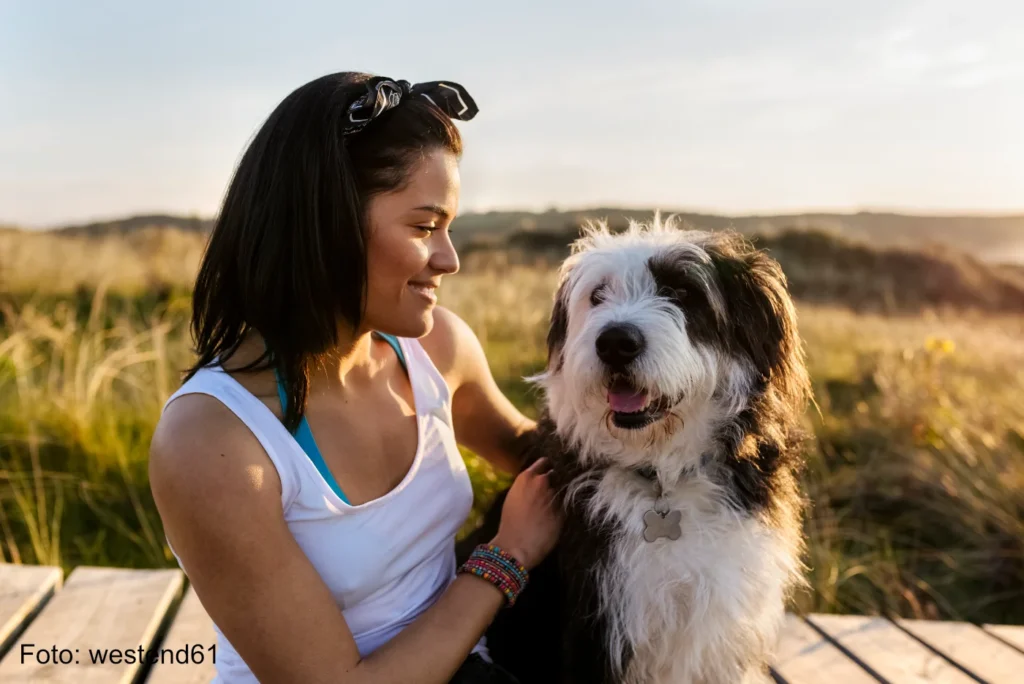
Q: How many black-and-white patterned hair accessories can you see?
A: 1